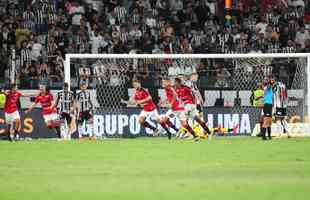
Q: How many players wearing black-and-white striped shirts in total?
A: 4